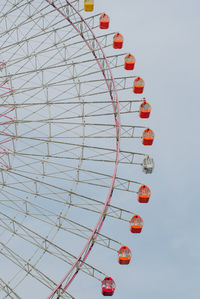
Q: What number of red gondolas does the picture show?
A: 10